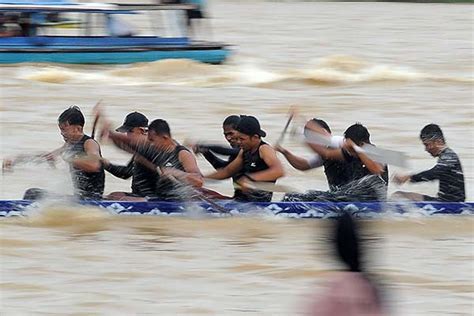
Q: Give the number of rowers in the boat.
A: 8